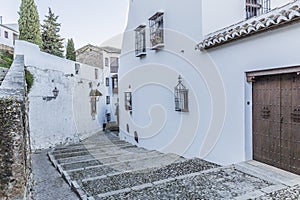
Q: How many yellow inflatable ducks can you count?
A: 0